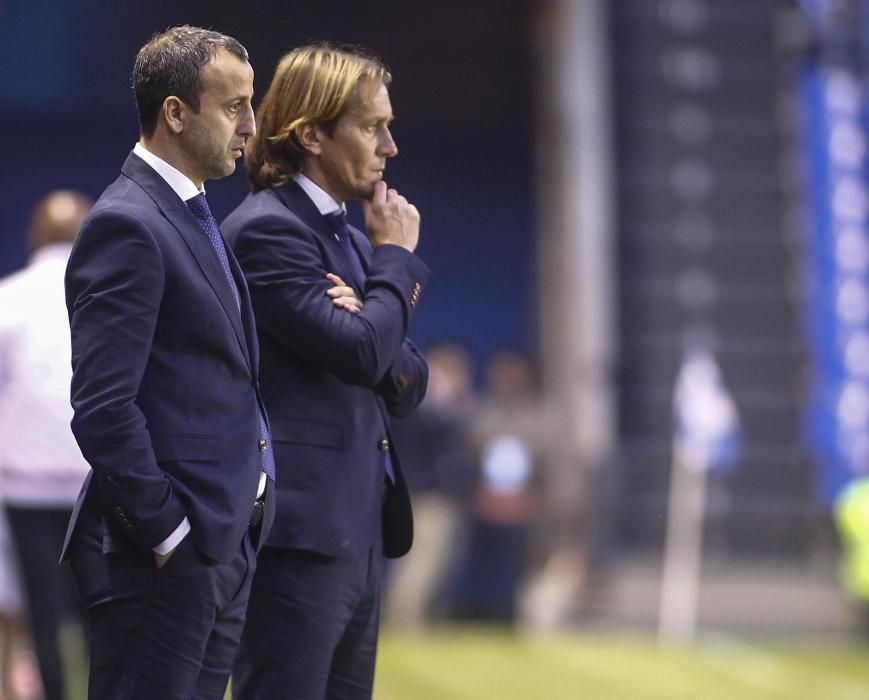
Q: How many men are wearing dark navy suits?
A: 2